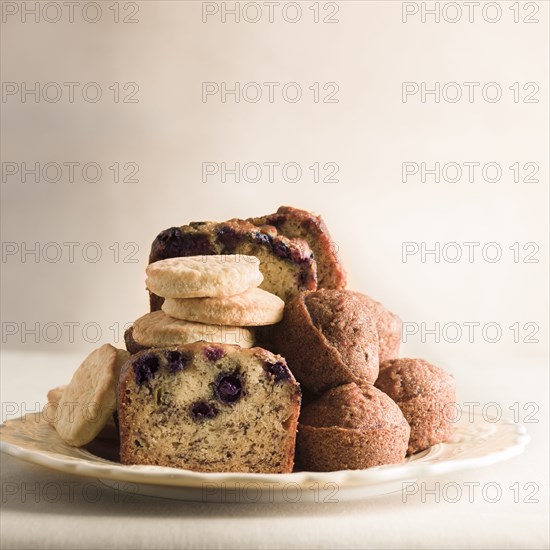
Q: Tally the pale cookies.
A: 5